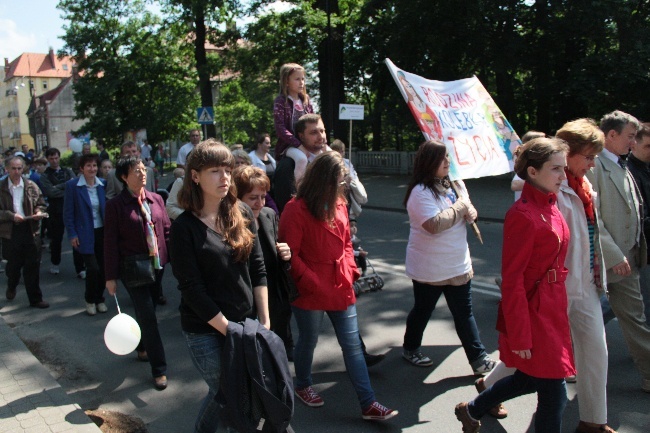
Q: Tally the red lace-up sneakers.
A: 2